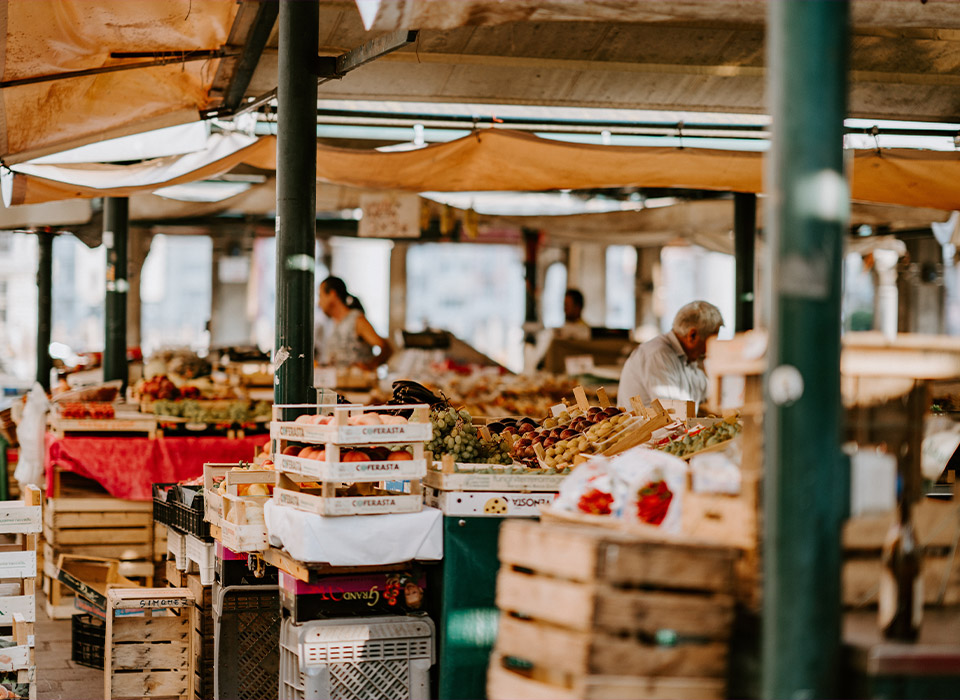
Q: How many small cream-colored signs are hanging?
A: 1